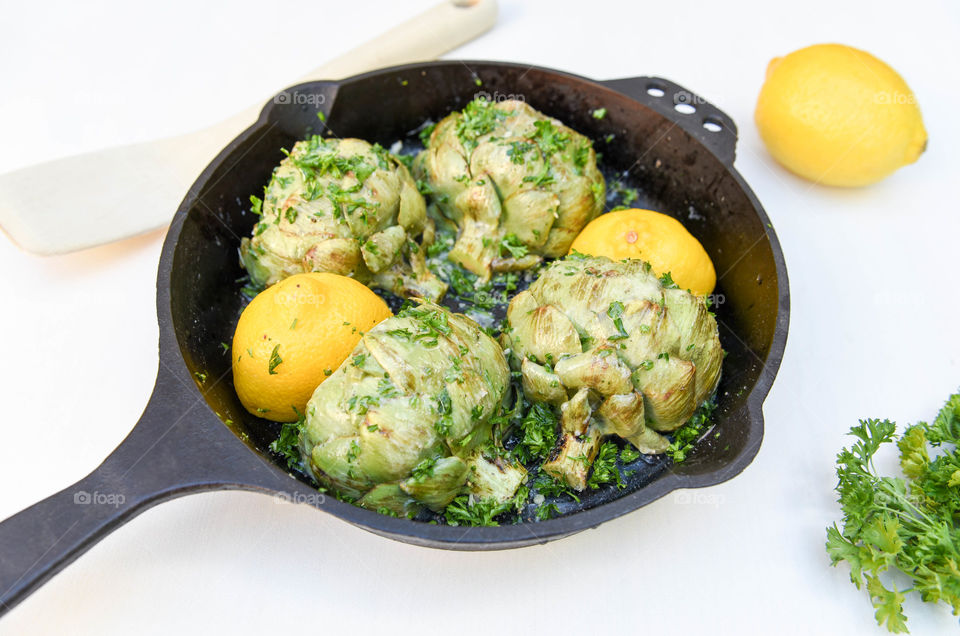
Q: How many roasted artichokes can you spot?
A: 4